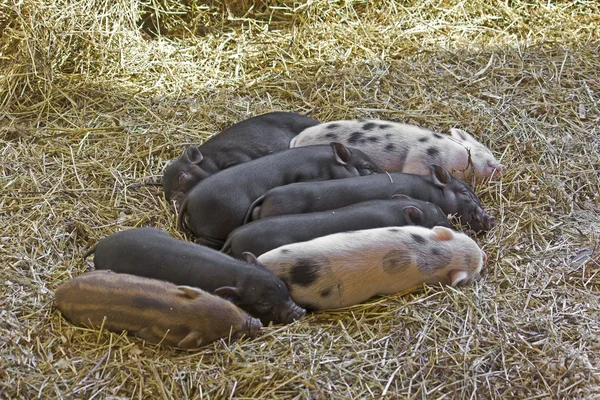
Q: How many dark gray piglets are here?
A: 5